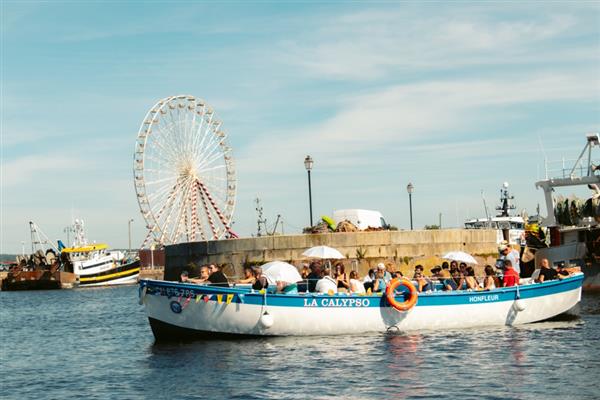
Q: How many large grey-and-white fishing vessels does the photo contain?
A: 1